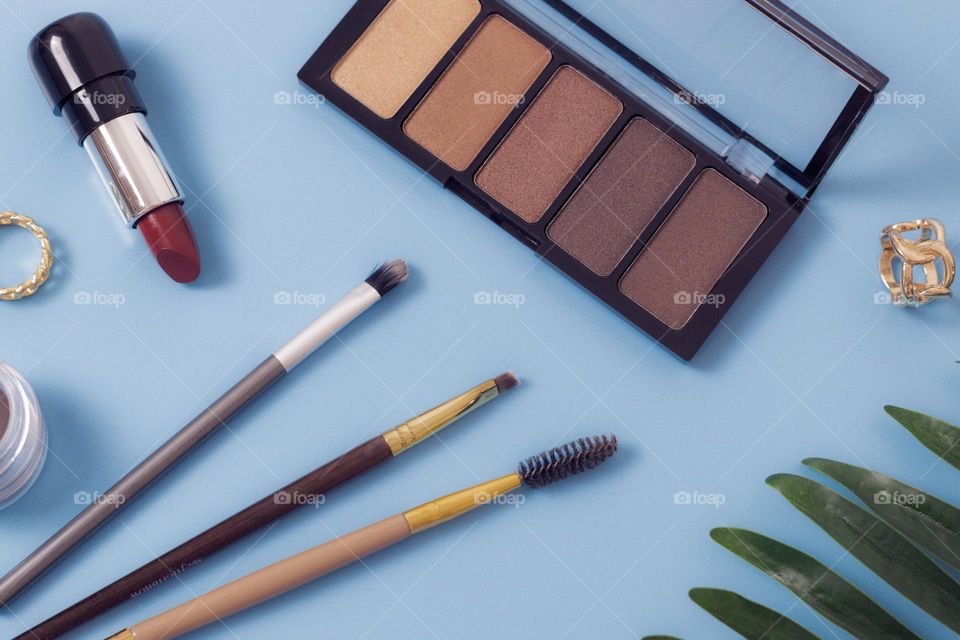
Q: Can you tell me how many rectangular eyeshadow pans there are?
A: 5